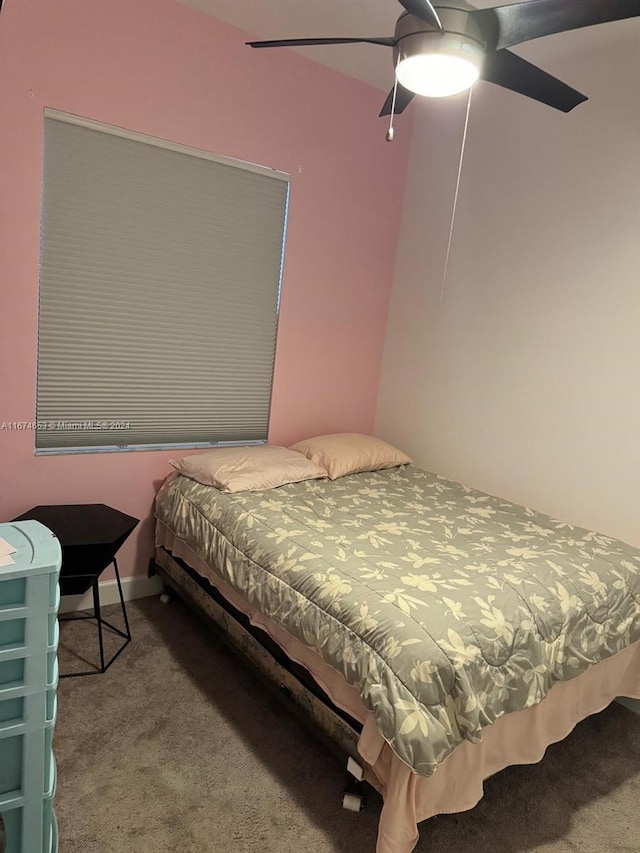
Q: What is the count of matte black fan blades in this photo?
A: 5